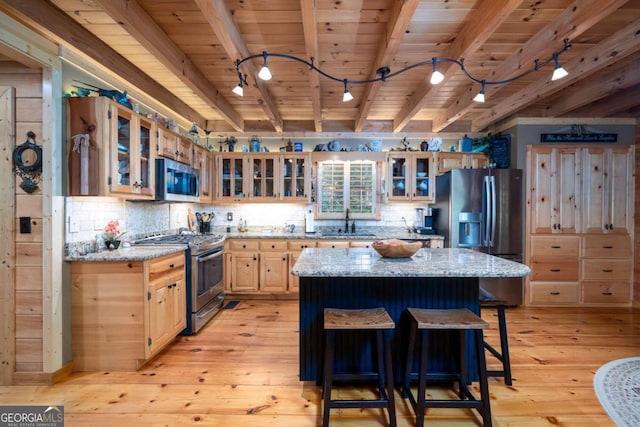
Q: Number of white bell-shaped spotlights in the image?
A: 6